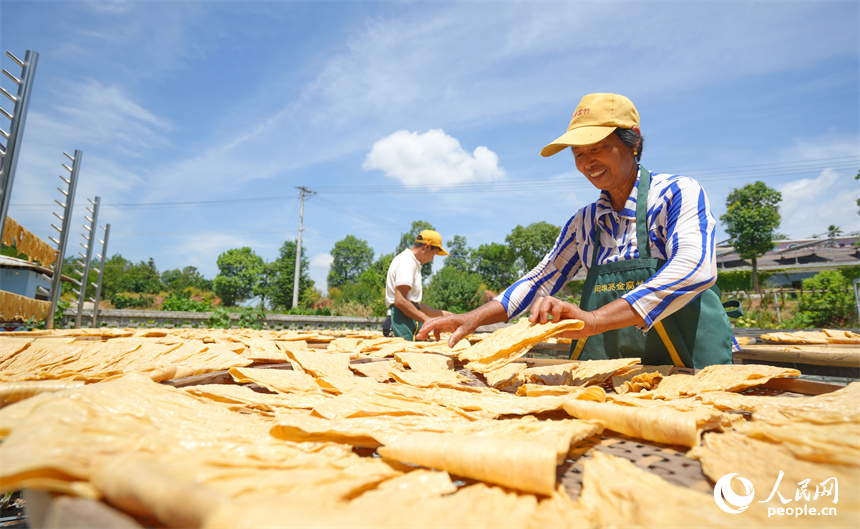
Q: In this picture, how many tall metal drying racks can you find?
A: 4